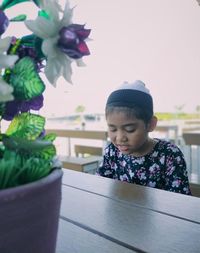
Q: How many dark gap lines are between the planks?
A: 2